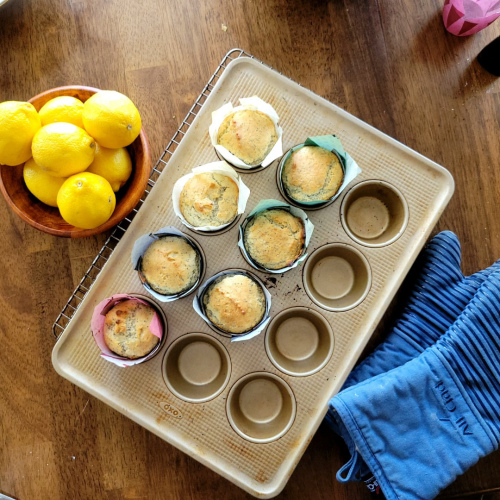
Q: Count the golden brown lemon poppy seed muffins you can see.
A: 7